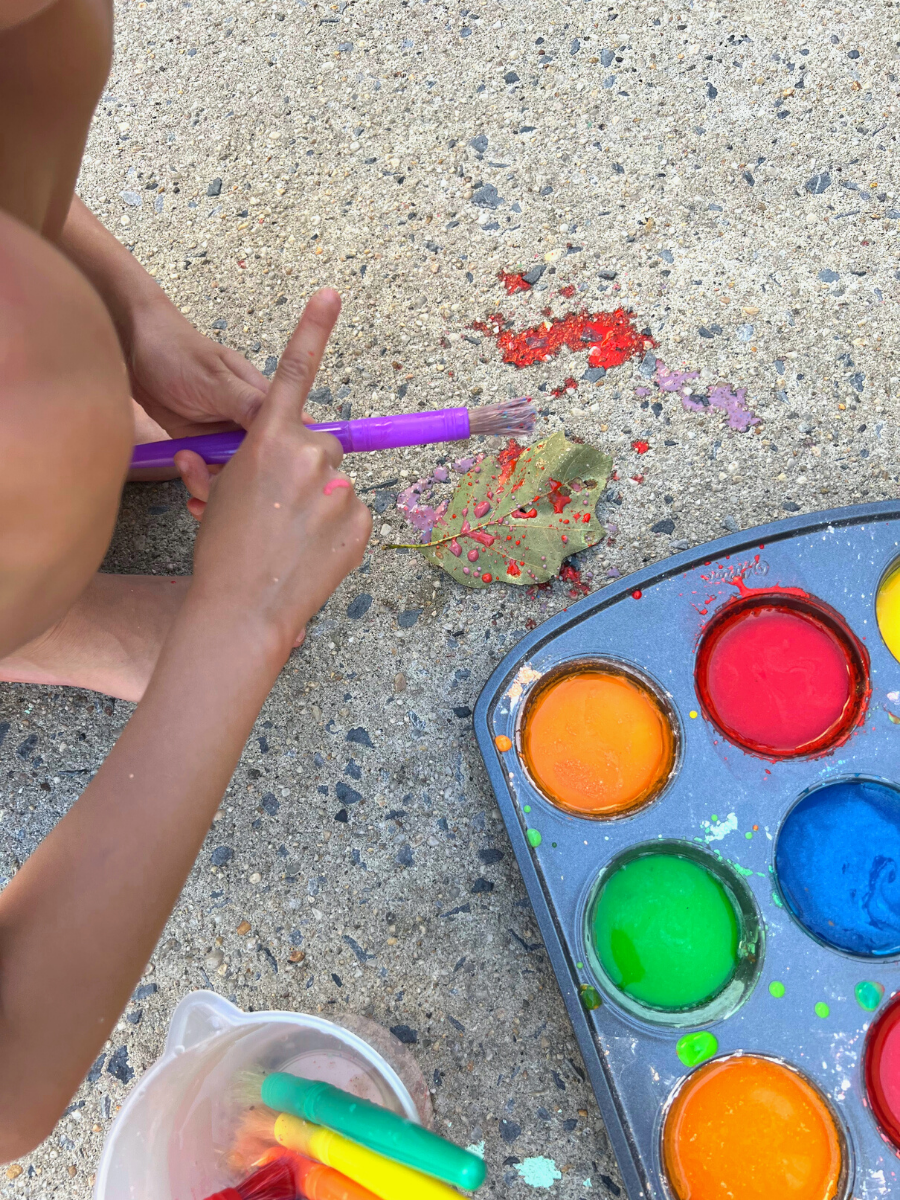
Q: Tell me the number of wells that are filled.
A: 7